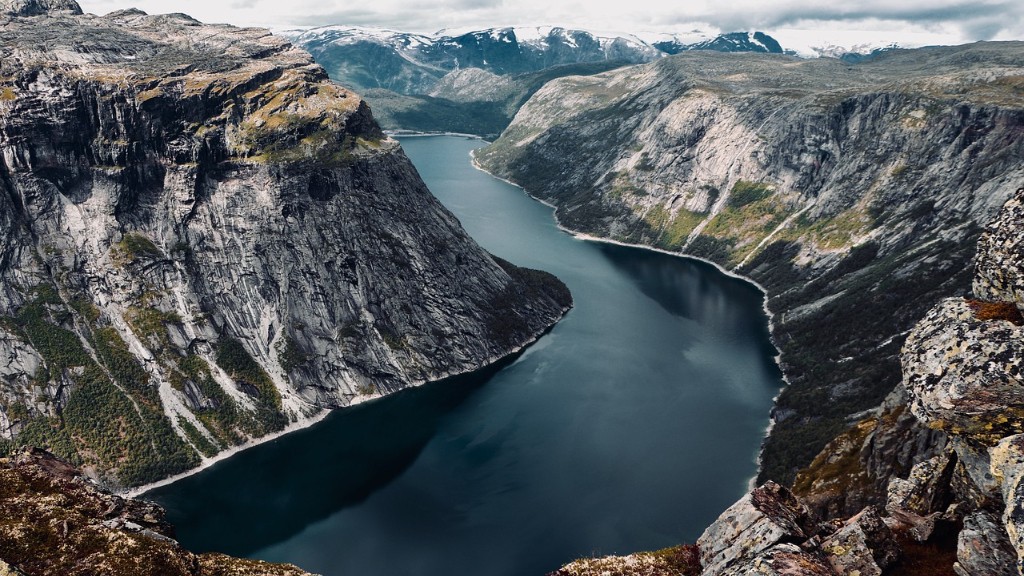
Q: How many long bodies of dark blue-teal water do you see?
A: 1